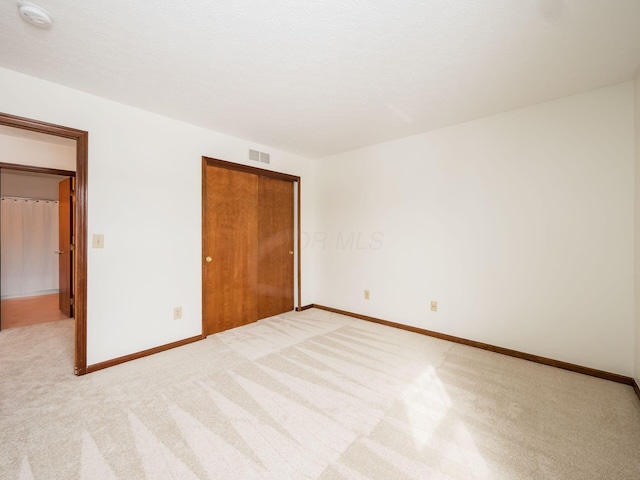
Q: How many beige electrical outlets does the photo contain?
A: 3